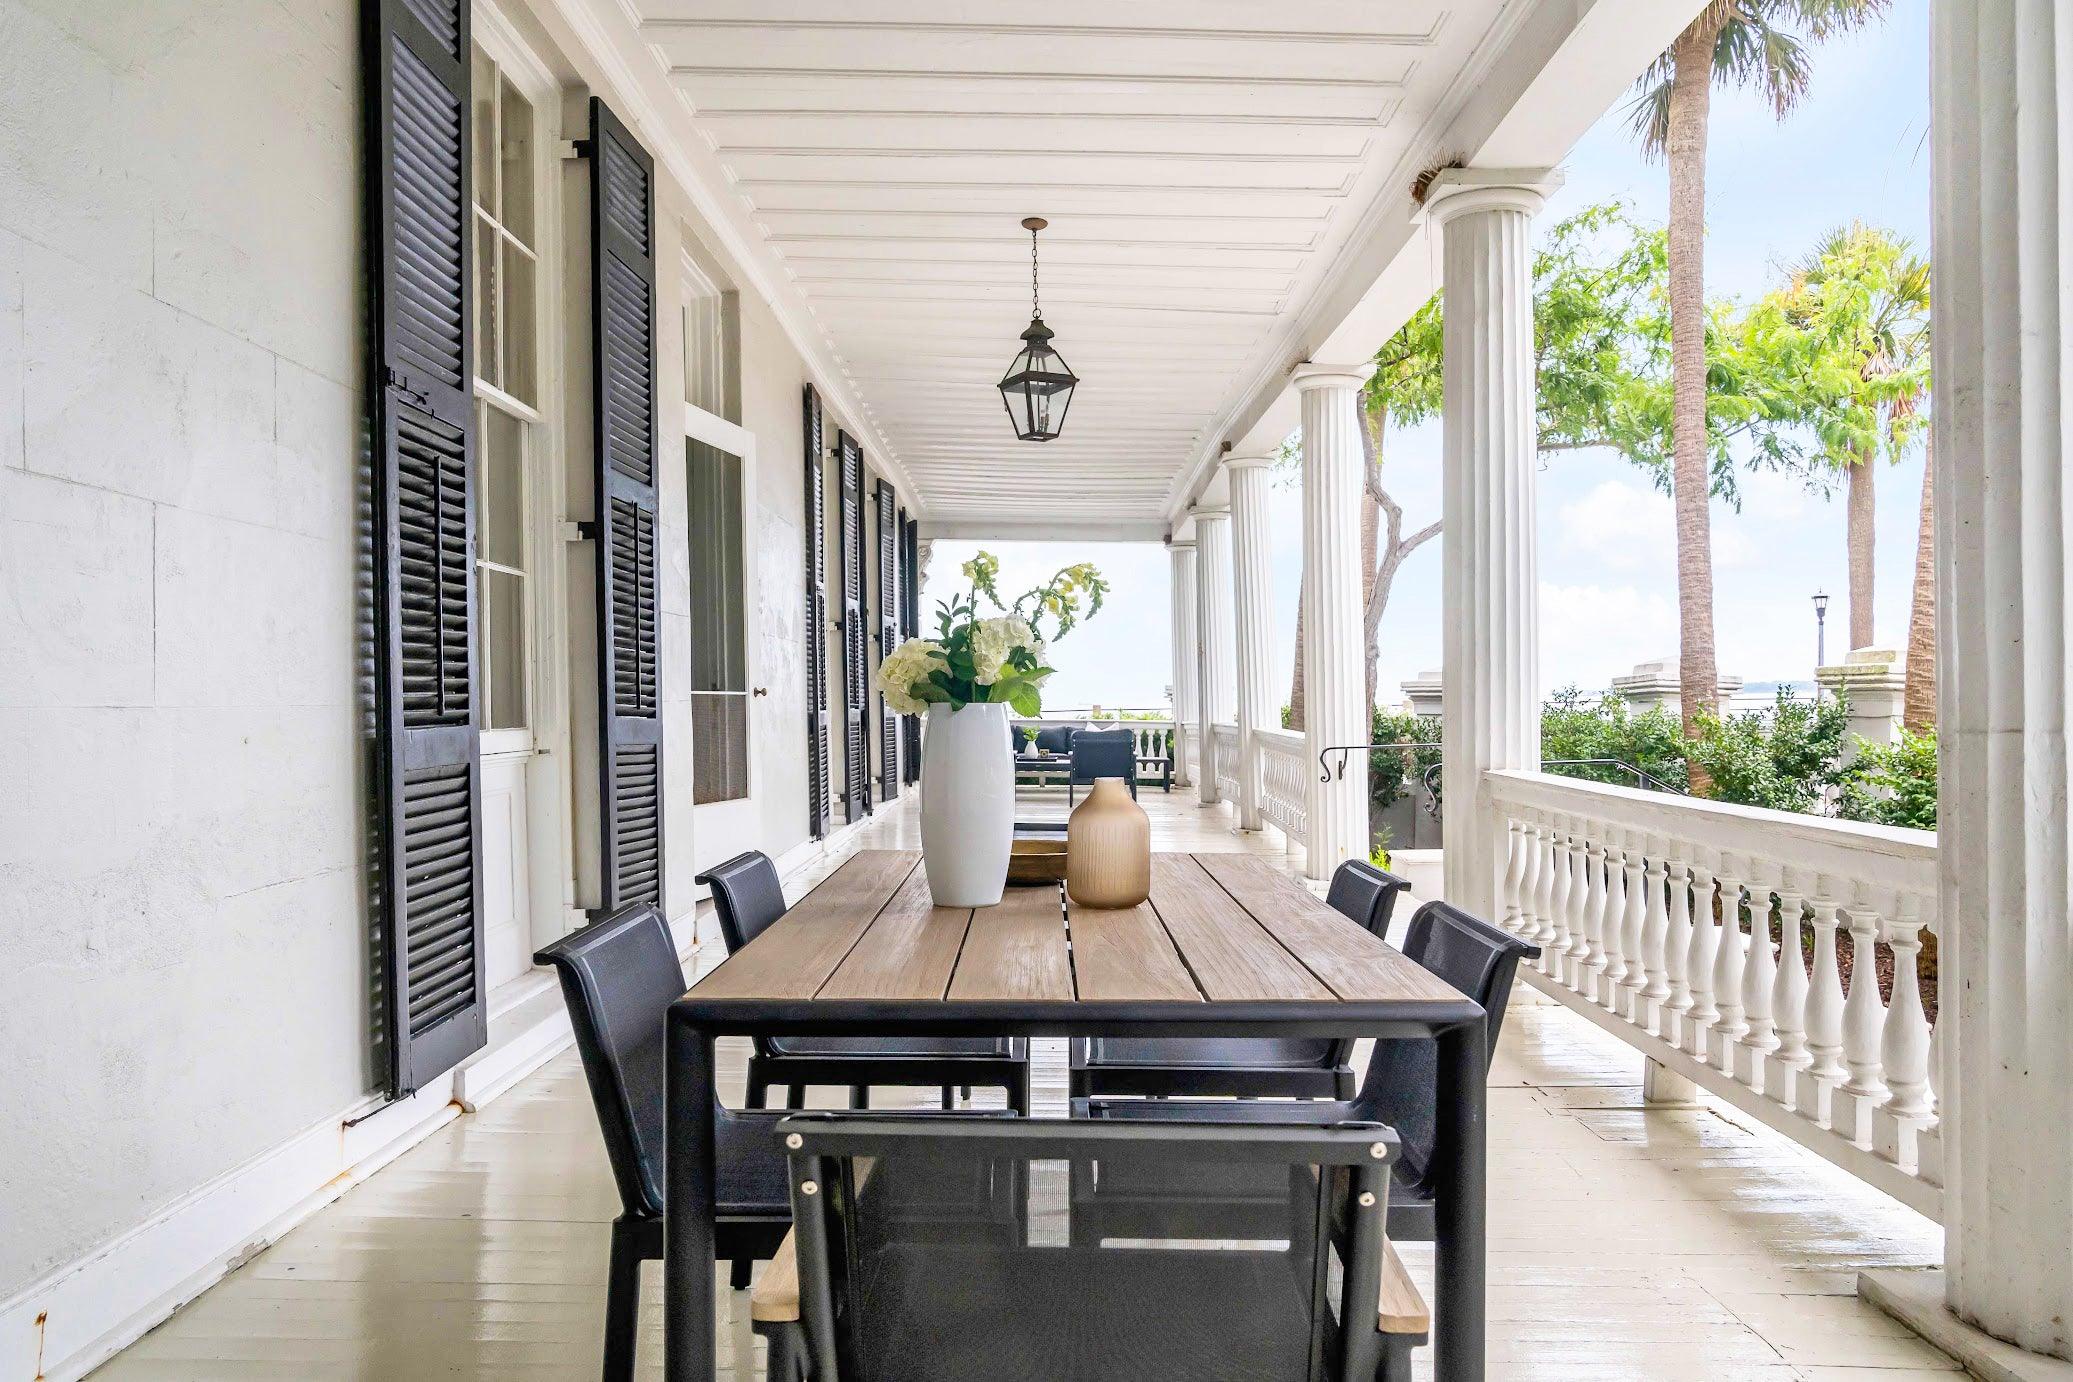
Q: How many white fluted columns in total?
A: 6